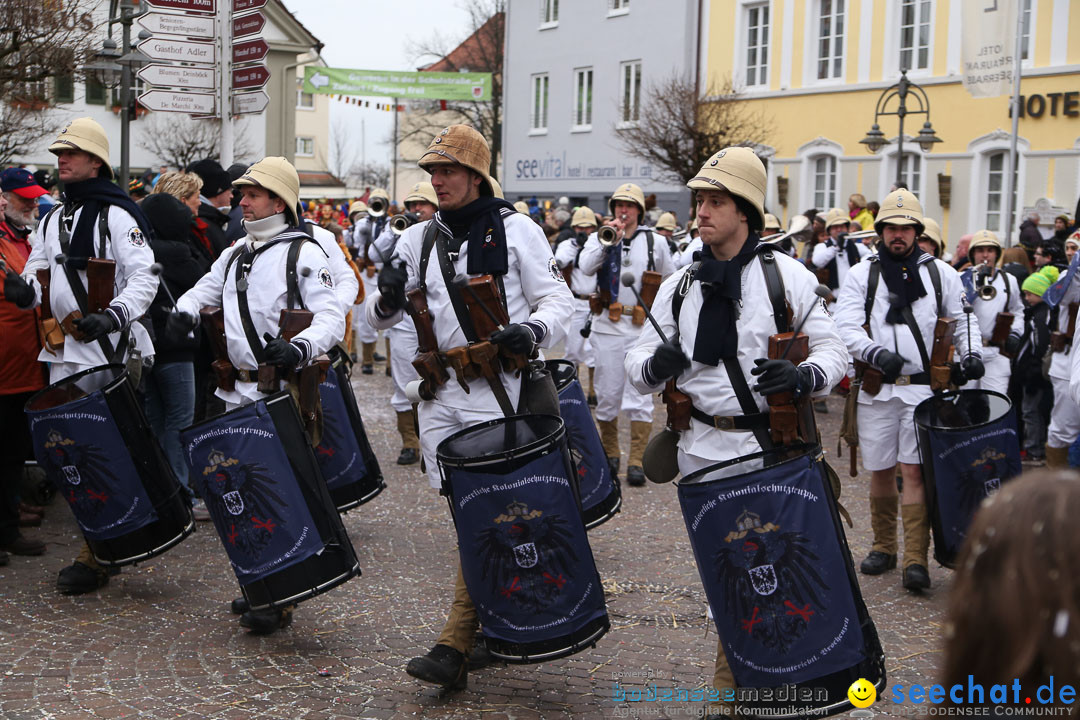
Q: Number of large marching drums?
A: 7